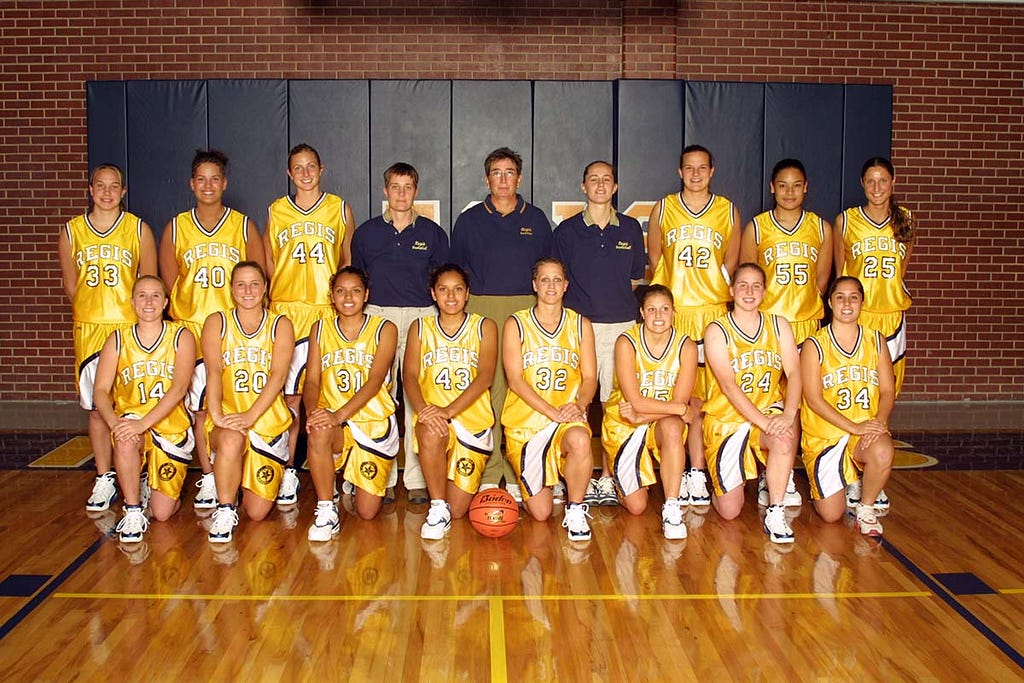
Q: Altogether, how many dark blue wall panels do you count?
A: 11